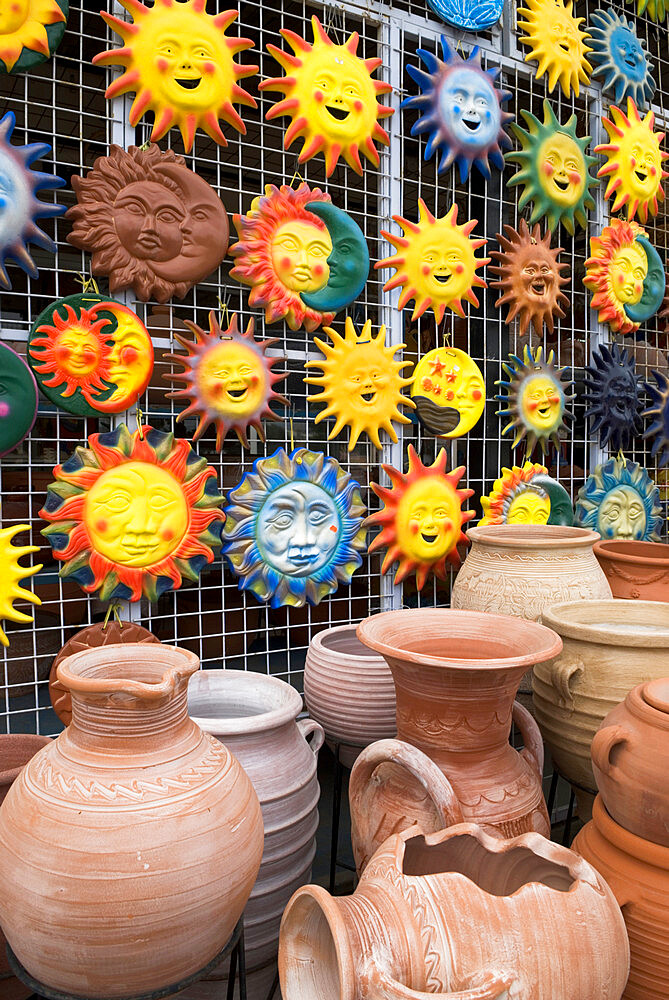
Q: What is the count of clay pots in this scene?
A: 11